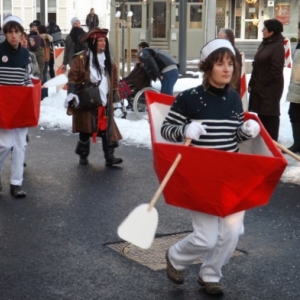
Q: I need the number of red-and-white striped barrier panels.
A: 3